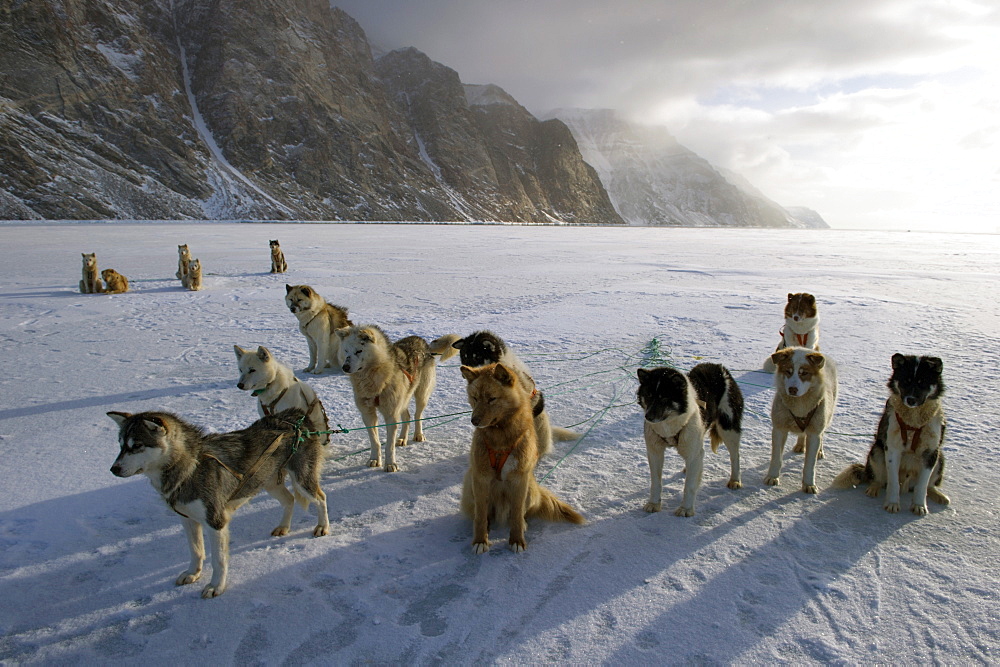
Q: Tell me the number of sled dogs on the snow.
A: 15